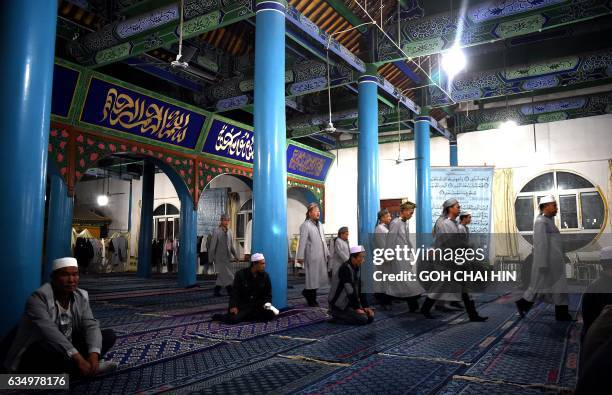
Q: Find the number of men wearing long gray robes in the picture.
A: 8